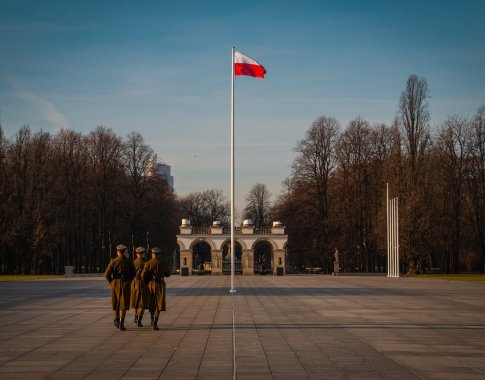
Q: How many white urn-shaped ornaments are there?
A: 4